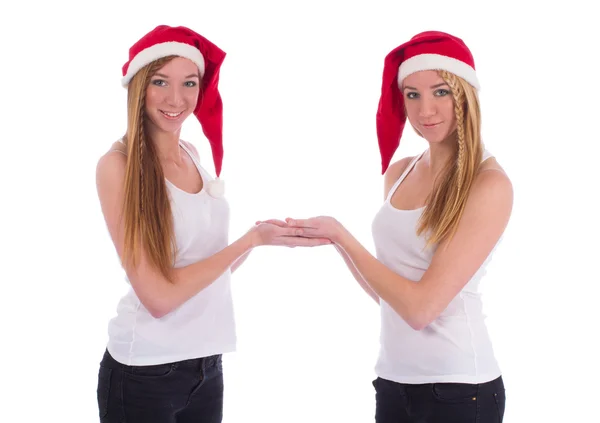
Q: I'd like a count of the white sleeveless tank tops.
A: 2